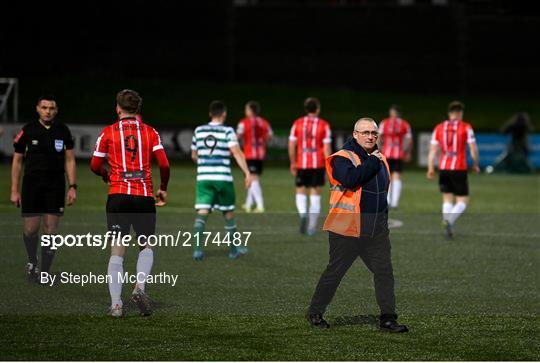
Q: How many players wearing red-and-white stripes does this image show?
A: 5